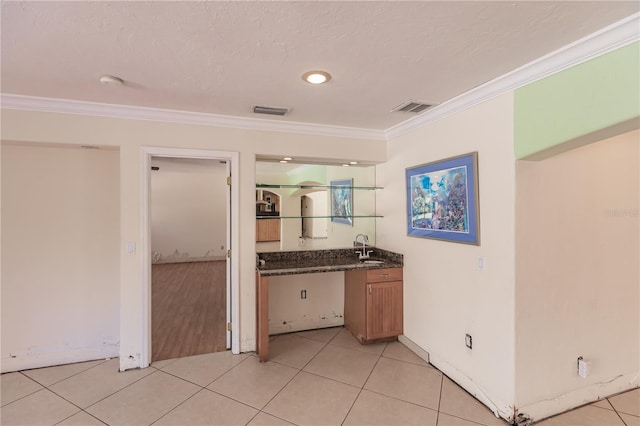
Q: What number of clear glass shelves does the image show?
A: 2